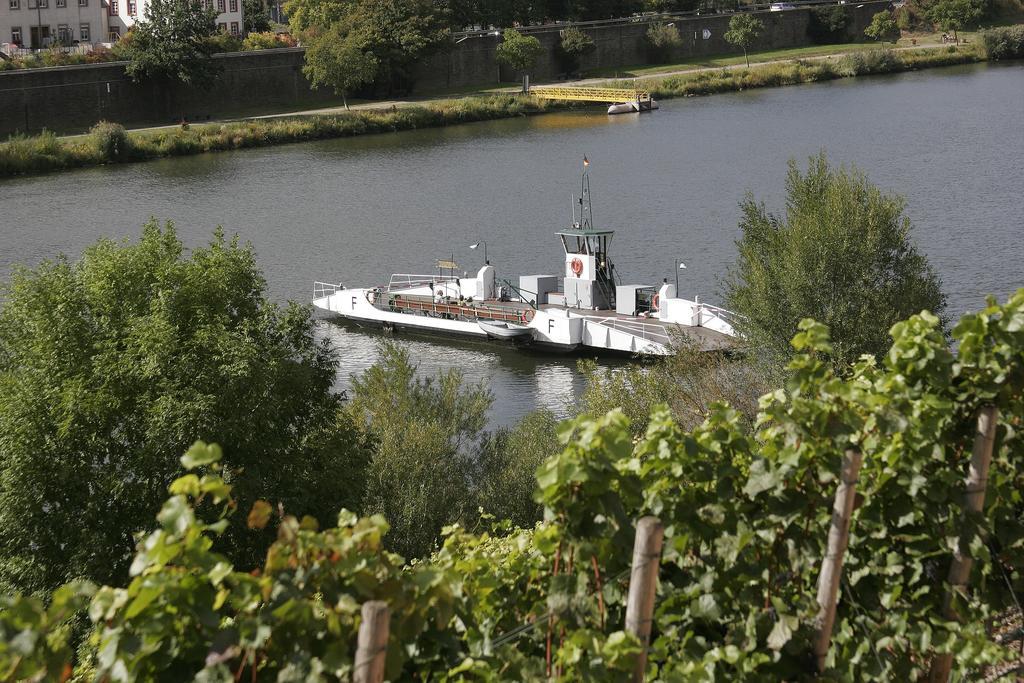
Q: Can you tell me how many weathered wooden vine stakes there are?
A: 4